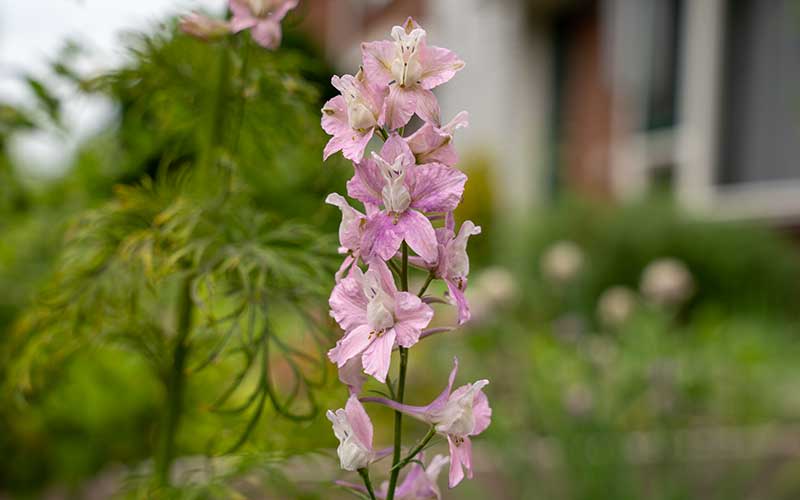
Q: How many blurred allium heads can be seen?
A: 4